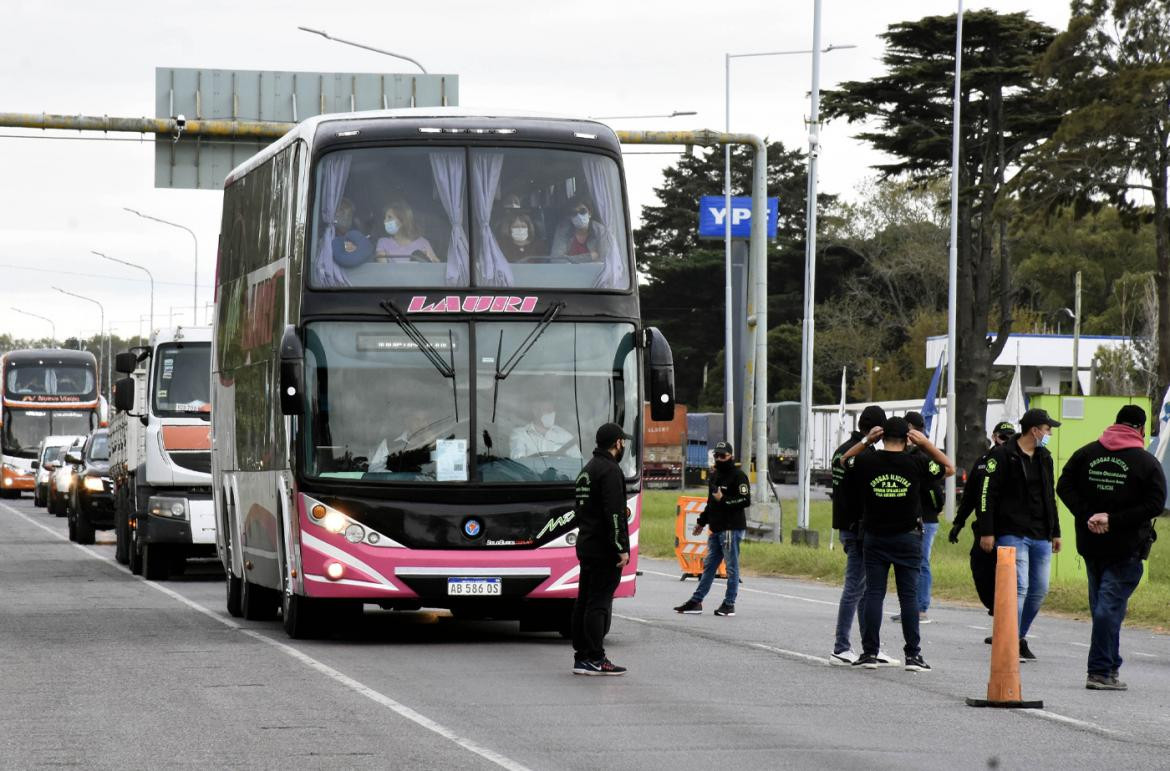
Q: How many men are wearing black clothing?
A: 8